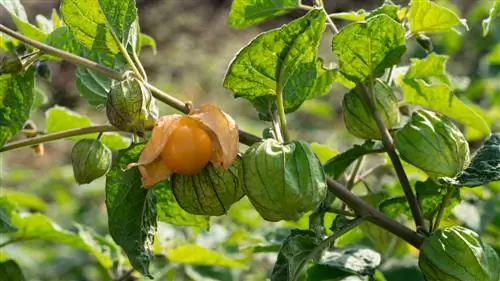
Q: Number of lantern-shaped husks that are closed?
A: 7